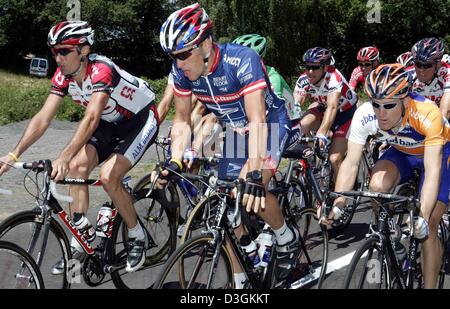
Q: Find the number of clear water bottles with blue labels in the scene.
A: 2